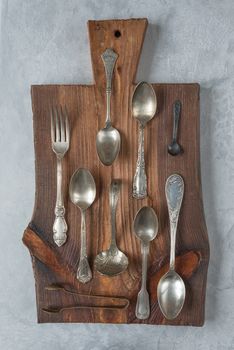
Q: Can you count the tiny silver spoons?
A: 1